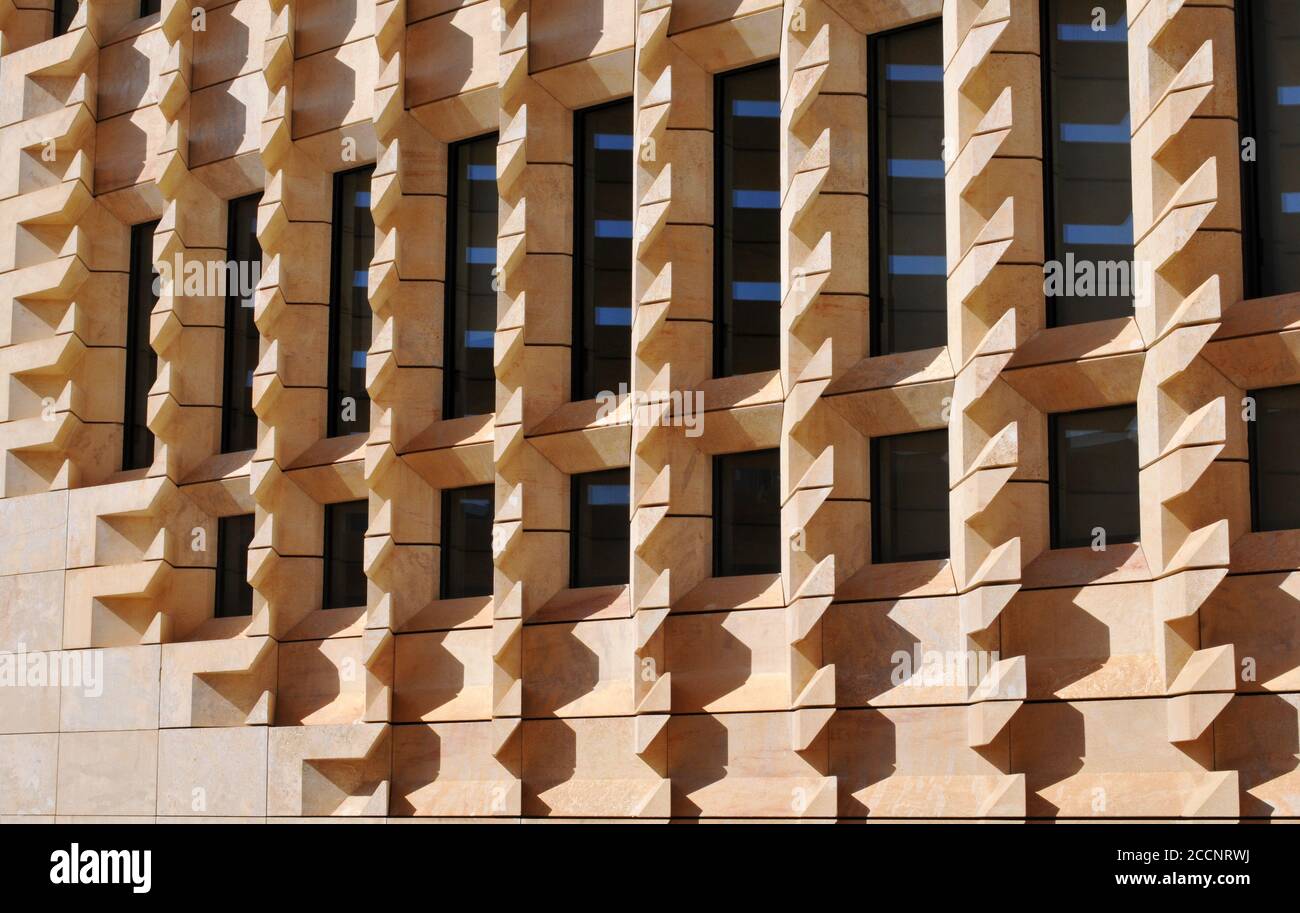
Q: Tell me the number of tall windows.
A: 9